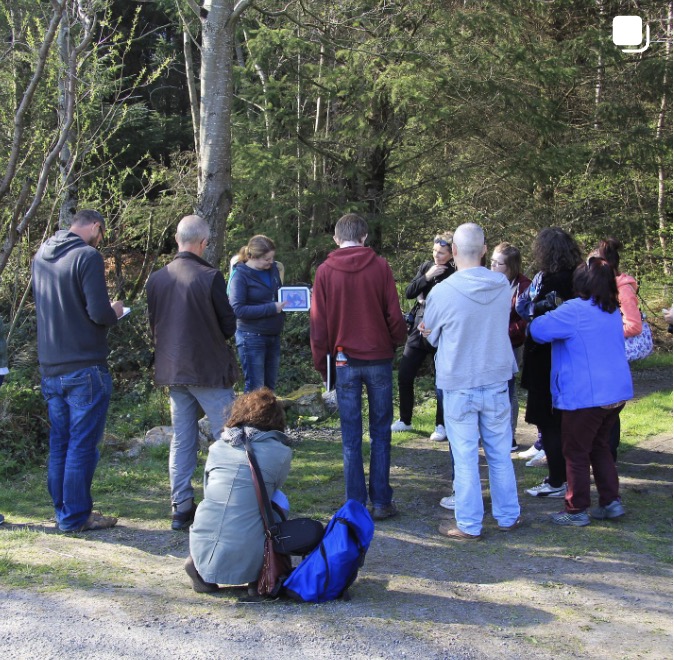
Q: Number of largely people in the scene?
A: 11